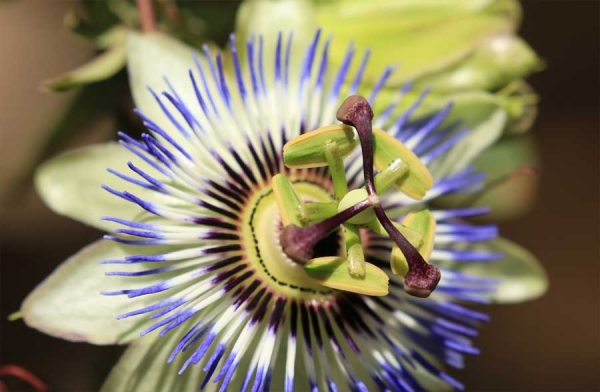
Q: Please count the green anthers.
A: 5